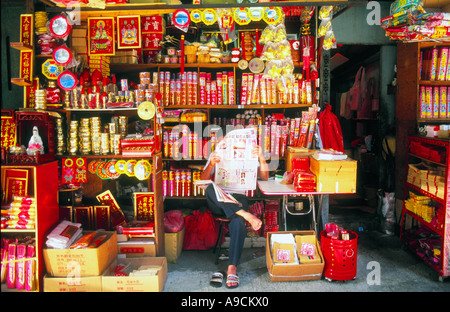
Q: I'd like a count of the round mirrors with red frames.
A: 4